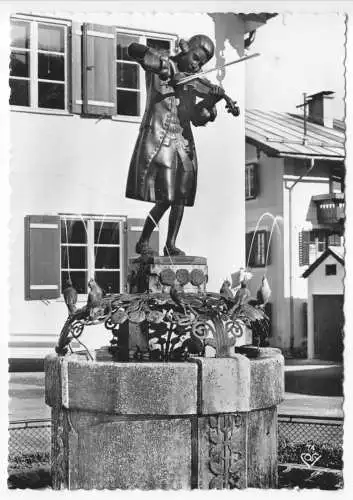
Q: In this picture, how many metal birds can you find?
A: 6